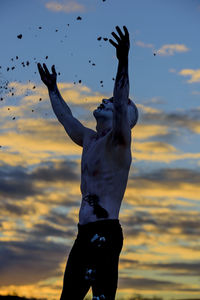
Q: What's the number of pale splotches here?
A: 3